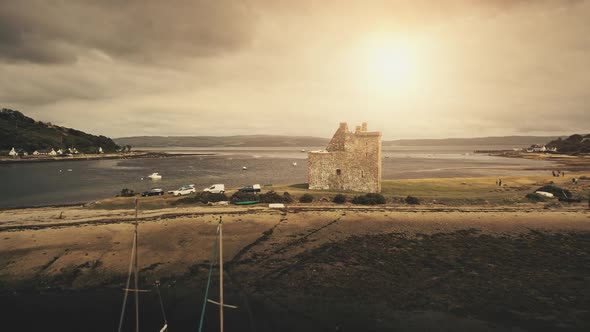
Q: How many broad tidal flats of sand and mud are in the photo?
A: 1